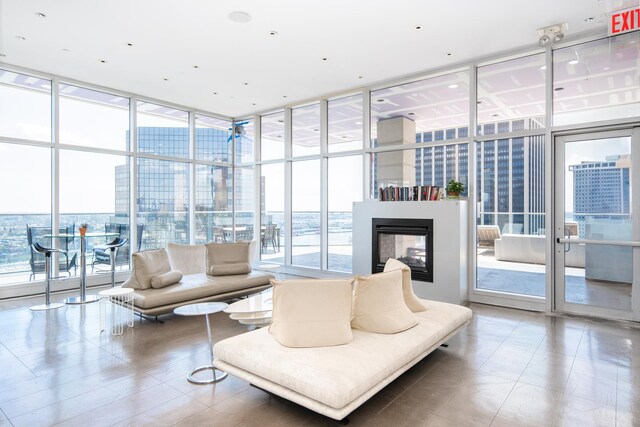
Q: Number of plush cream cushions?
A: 3